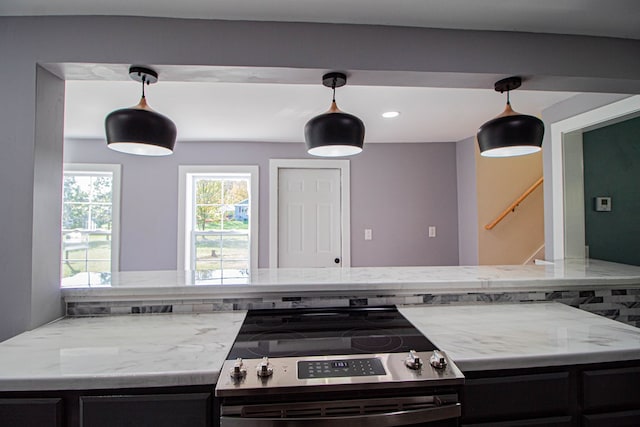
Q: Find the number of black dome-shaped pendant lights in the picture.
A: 3